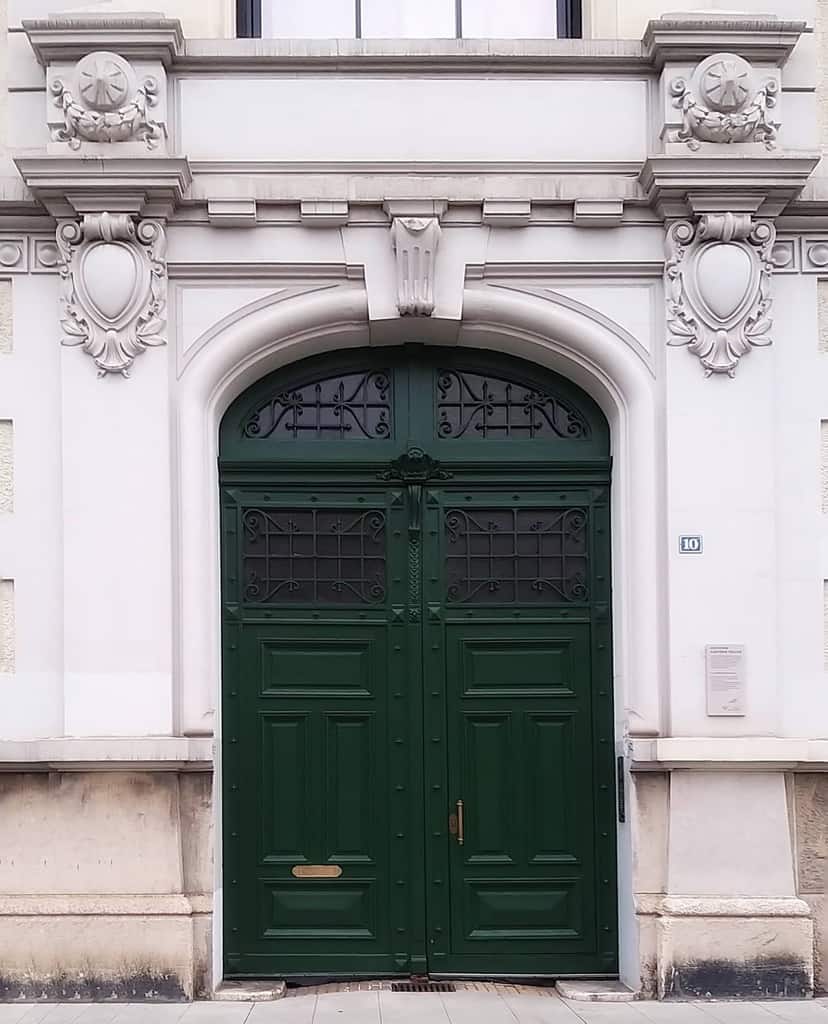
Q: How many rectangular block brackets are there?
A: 4